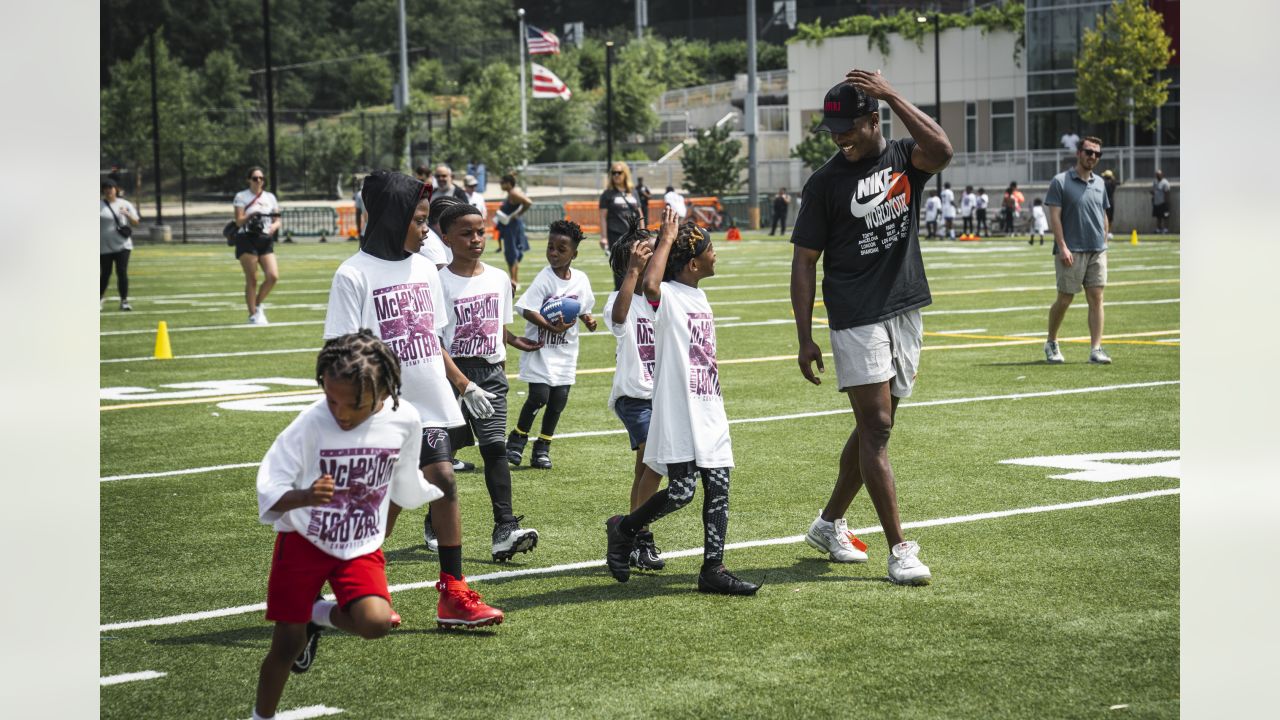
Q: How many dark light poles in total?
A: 4